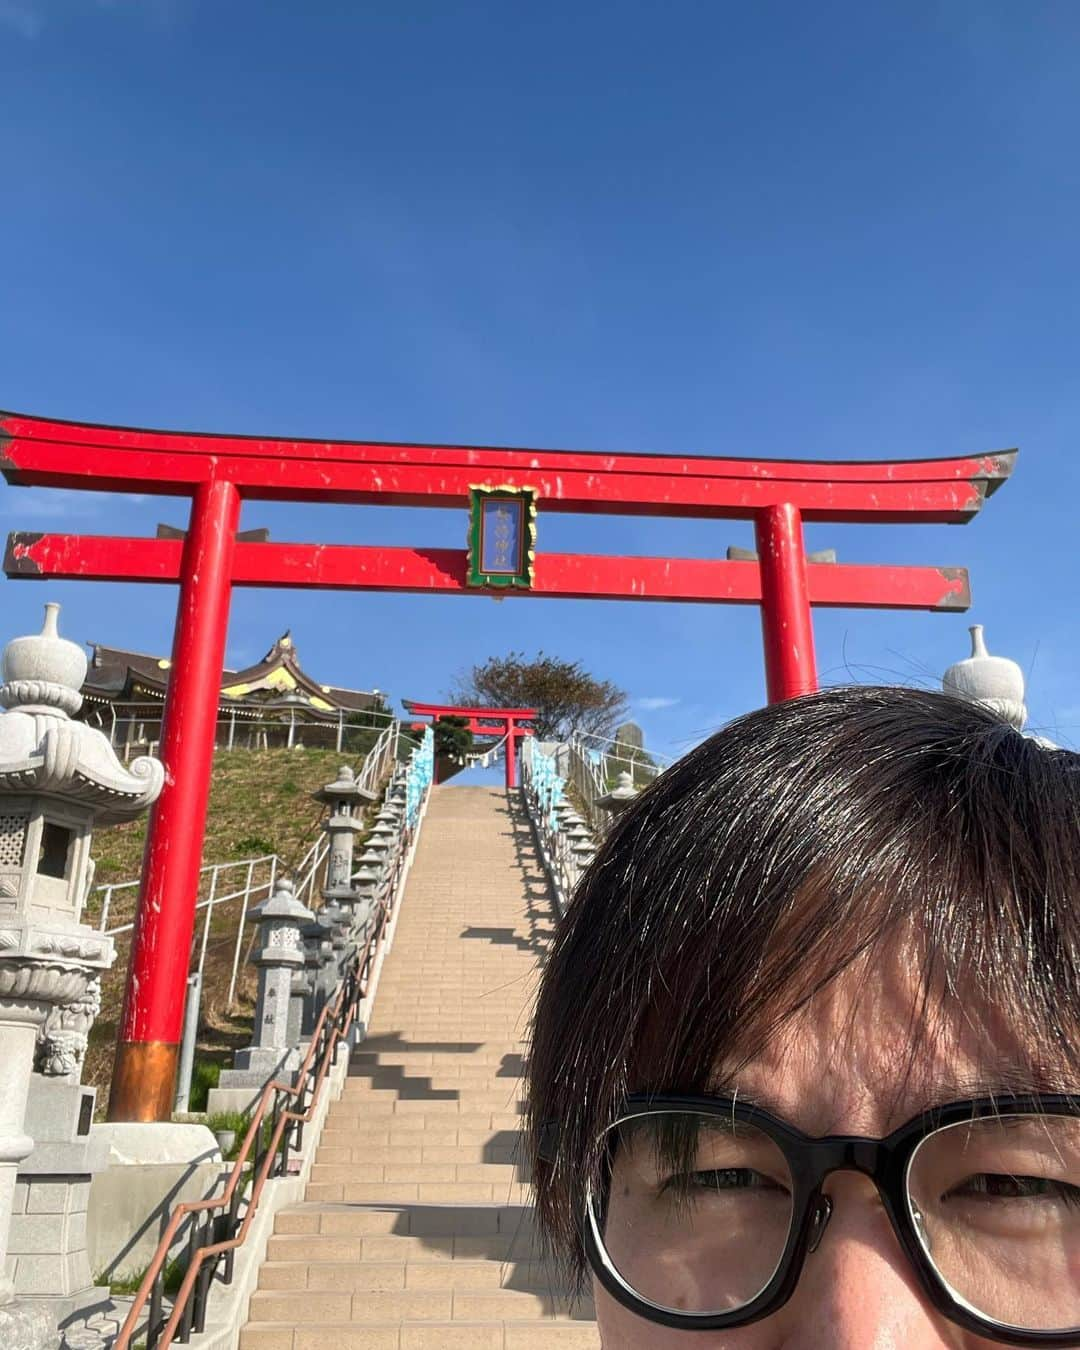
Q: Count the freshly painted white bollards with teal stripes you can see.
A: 0